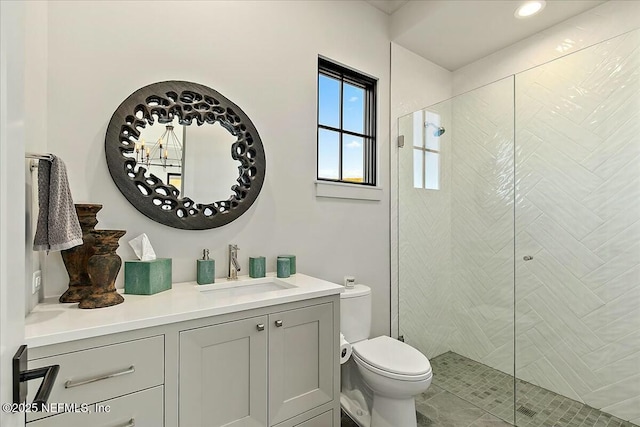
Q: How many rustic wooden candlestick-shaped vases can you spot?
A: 2